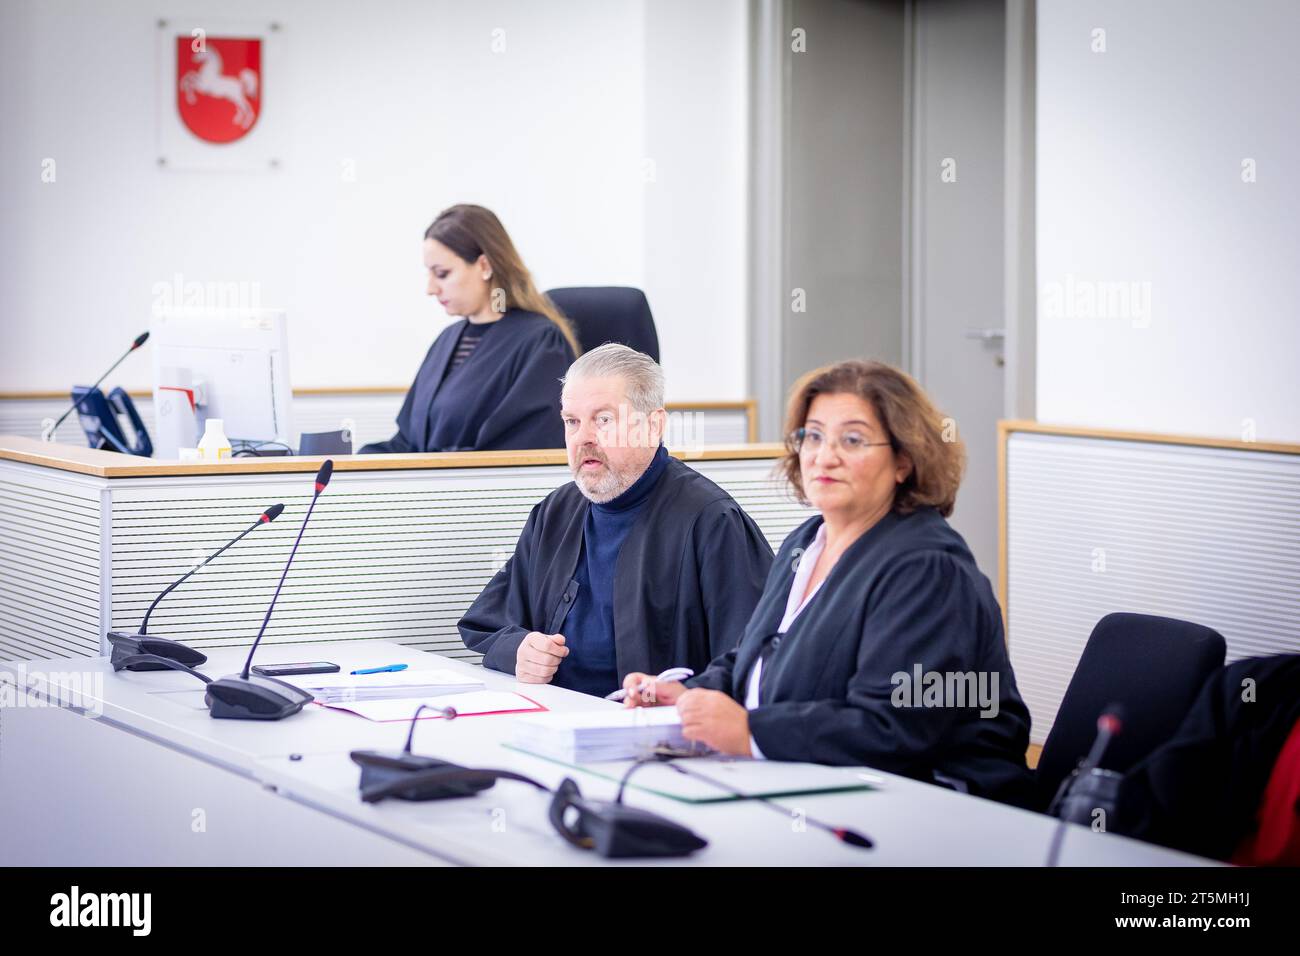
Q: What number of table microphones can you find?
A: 6